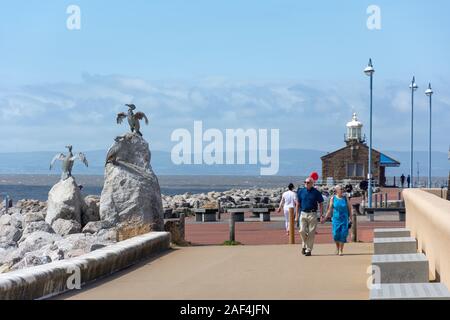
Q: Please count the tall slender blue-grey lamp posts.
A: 3